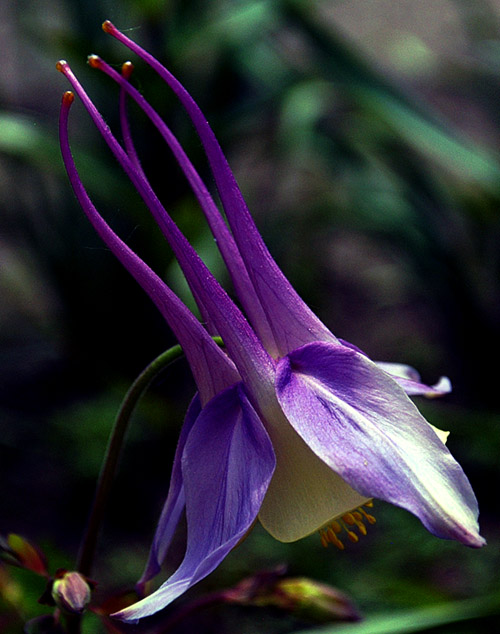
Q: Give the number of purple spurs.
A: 5